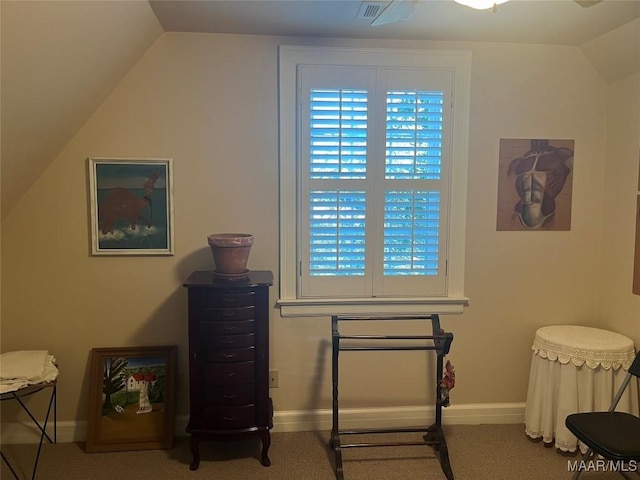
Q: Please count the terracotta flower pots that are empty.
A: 1